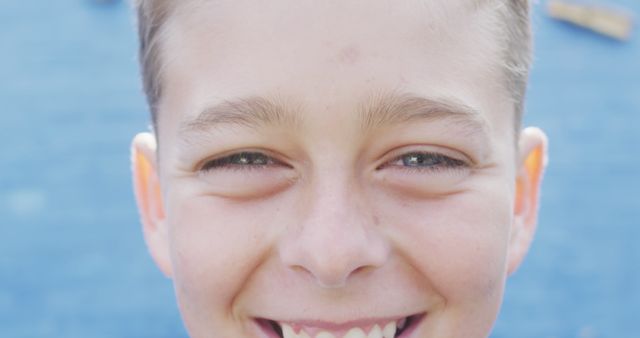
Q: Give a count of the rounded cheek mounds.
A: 2